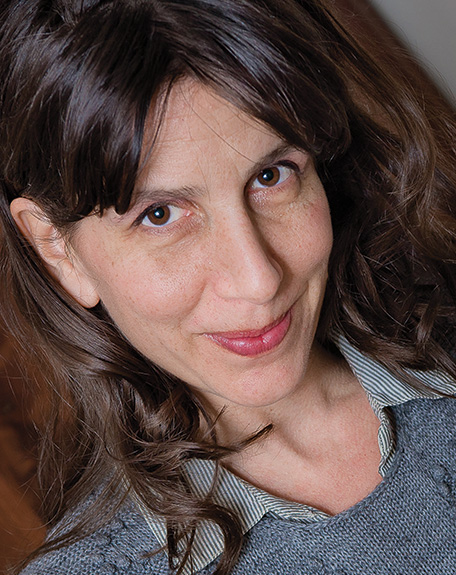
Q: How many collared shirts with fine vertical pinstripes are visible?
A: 1